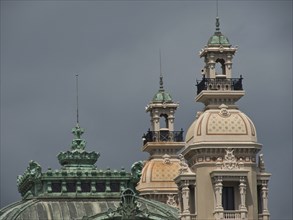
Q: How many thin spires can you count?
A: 3